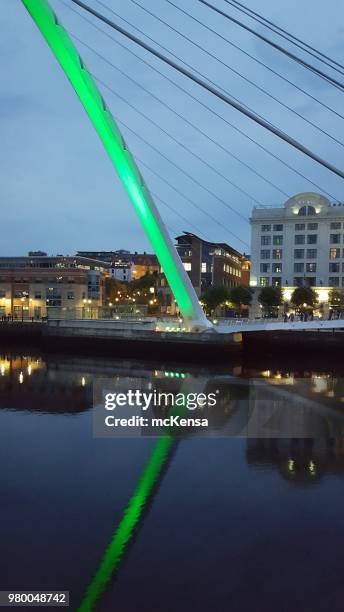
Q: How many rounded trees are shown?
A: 5